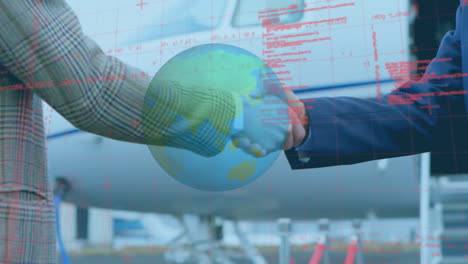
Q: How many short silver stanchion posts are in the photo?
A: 3